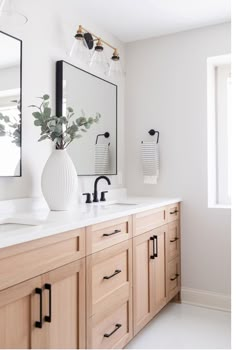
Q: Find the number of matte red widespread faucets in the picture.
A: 0